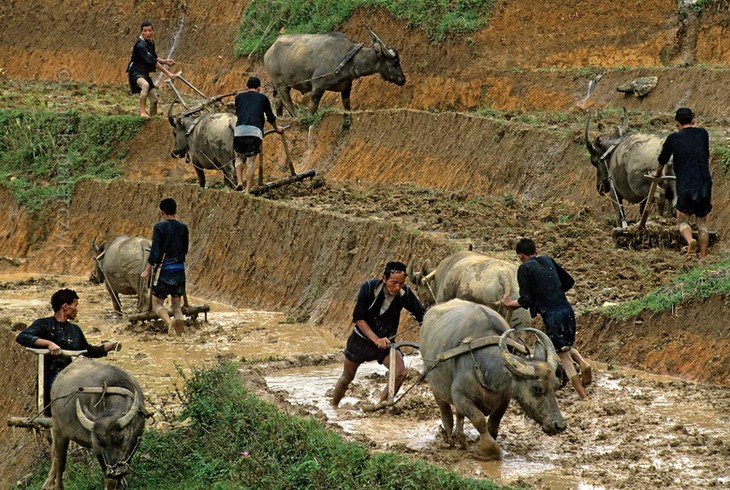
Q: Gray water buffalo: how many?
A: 7